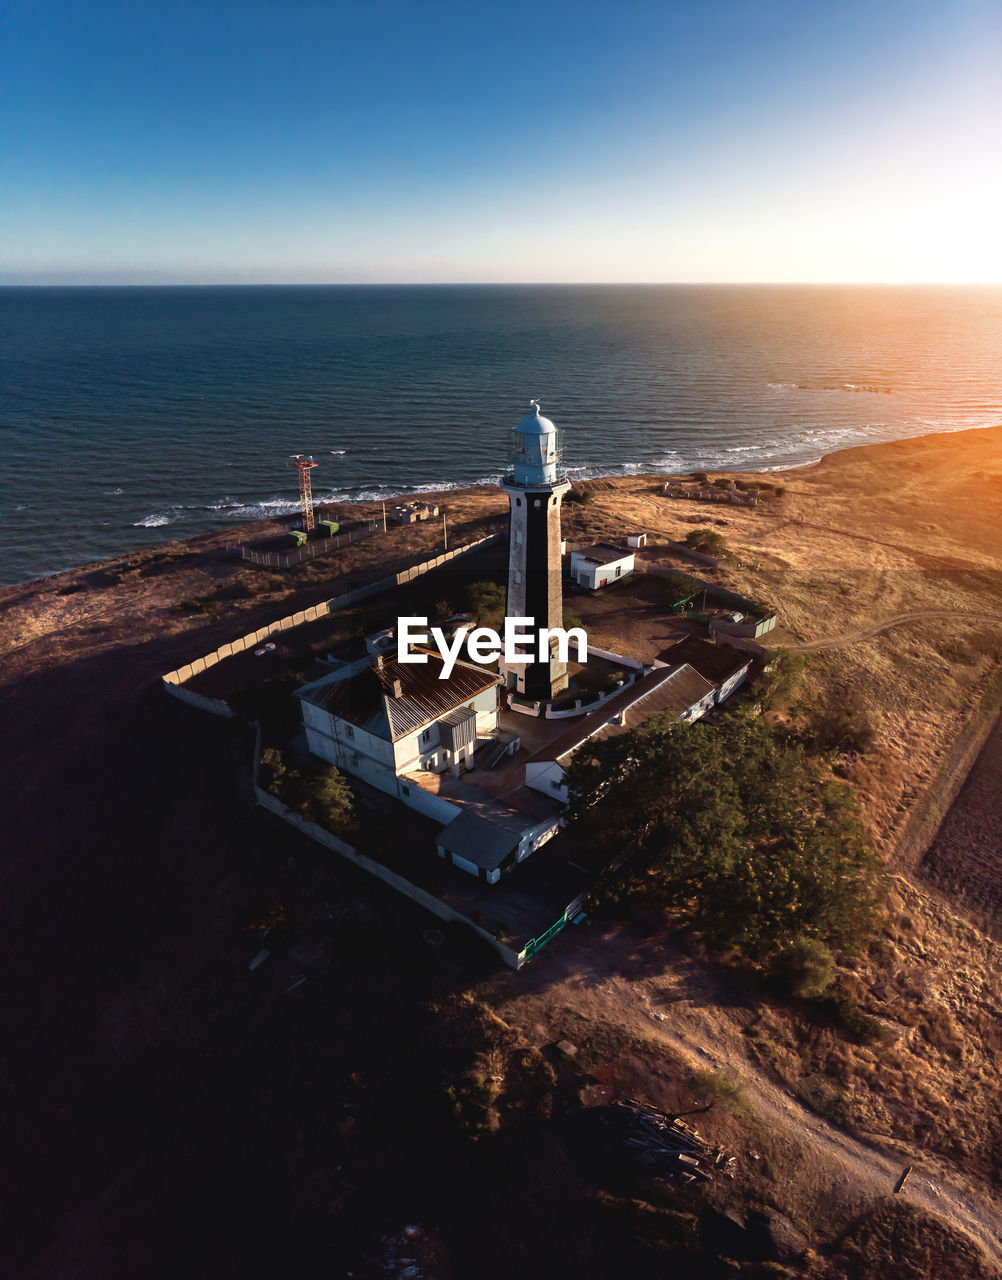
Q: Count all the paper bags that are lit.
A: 0